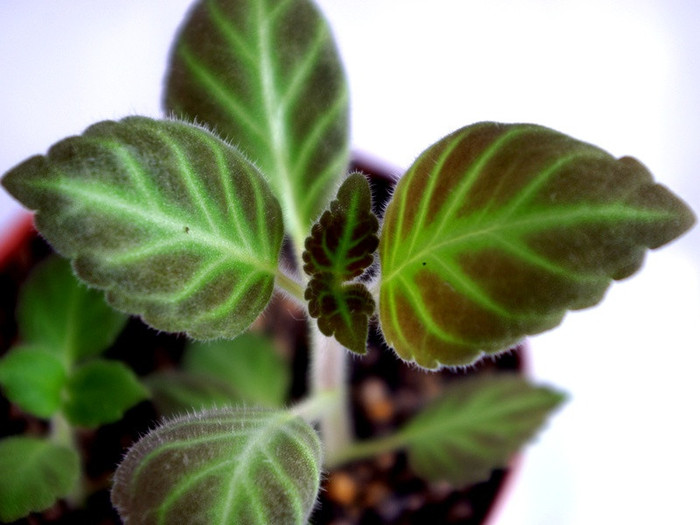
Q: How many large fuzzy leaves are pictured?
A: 4